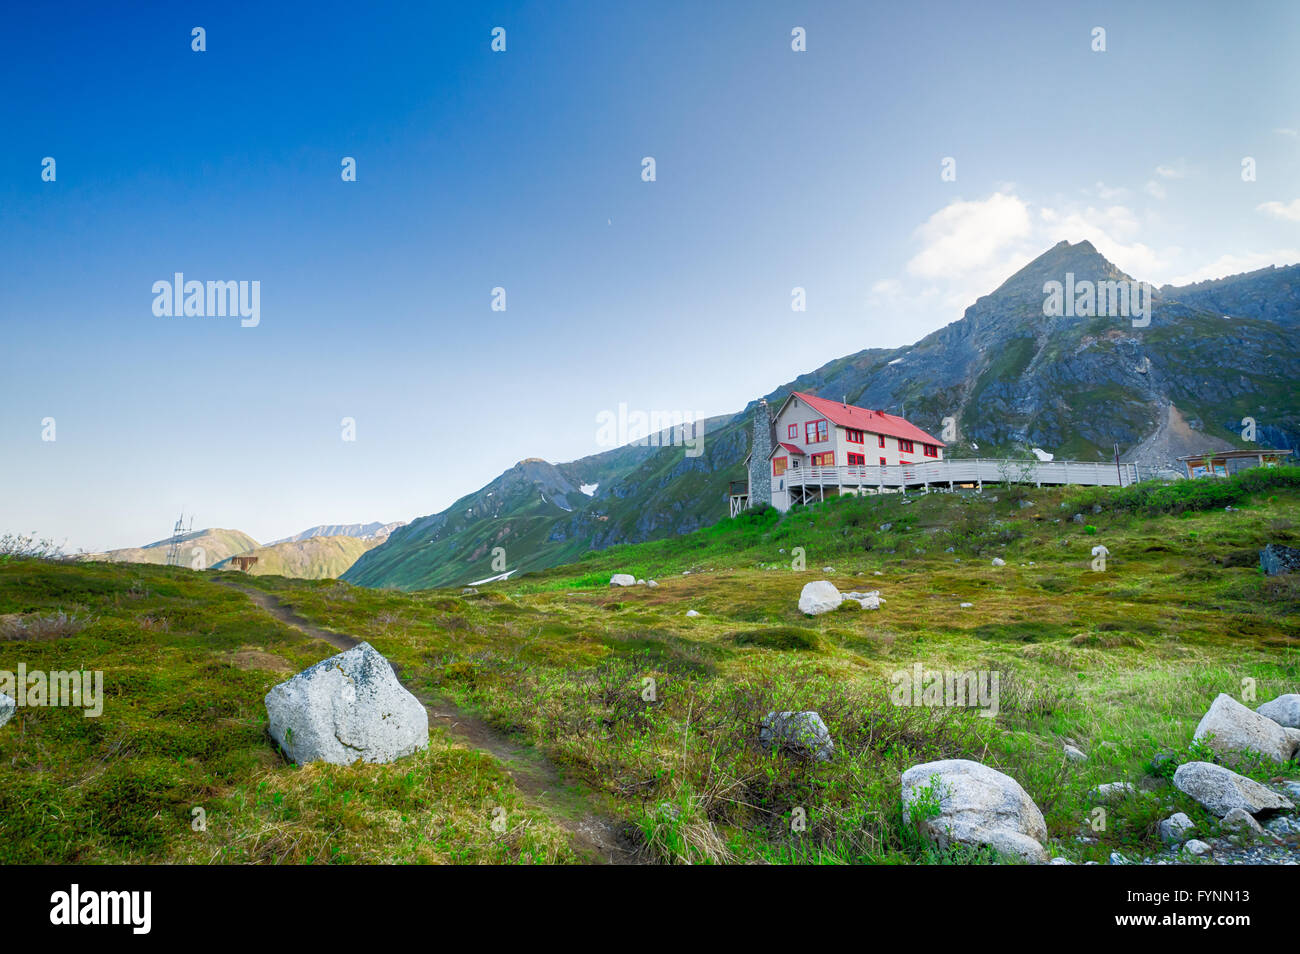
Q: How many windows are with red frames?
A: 11